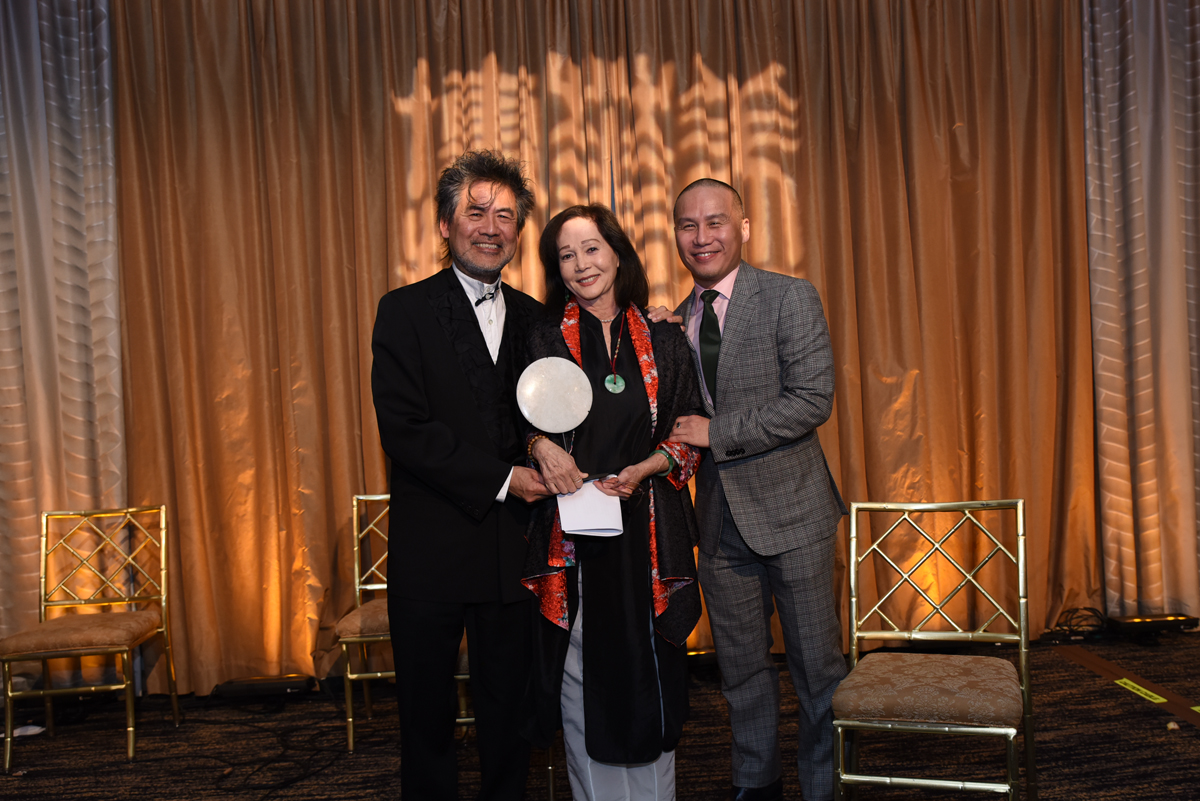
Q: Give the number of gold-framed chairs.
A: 3